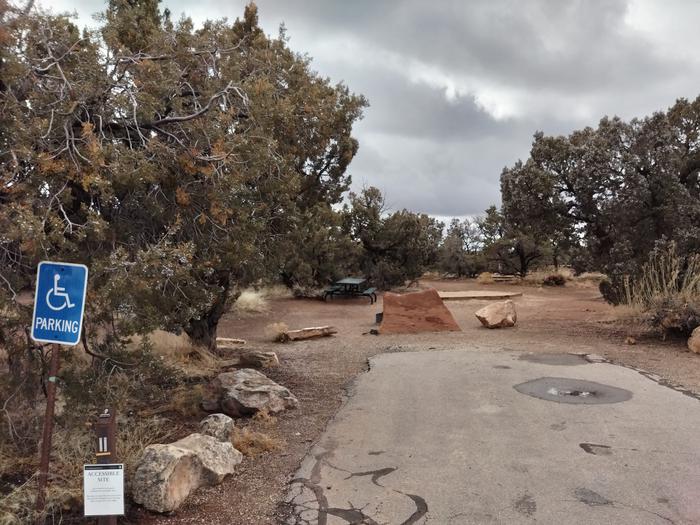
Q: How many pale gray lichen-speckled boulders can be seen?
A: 3